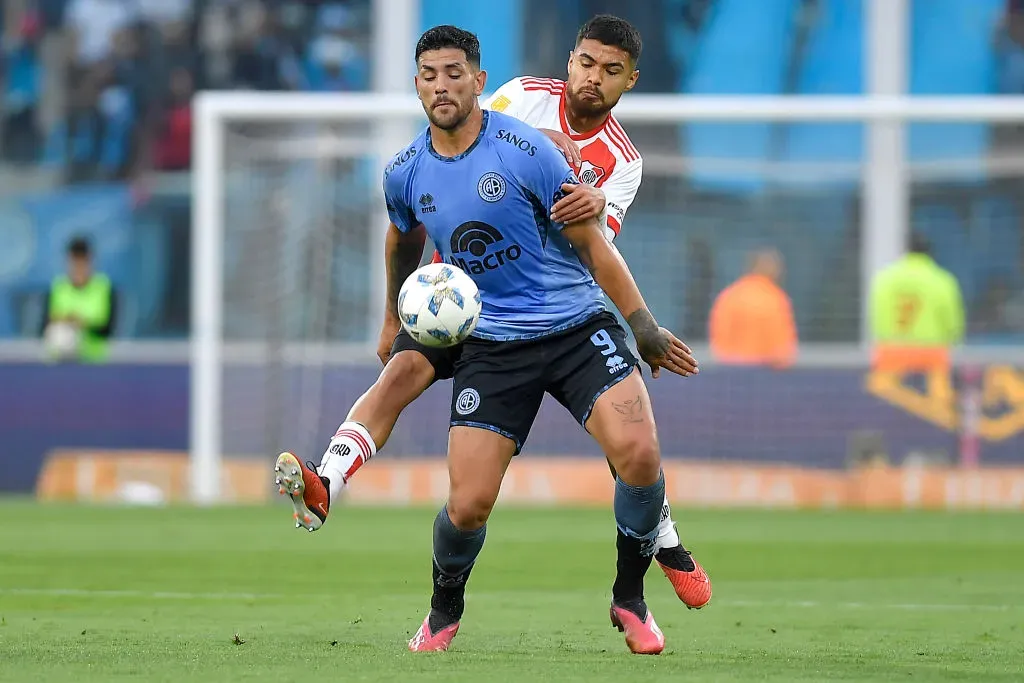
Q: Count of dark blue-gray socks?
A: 2